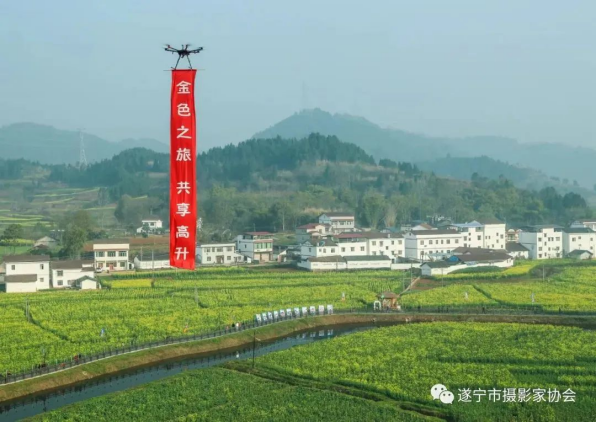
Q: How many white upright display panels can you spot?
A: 11